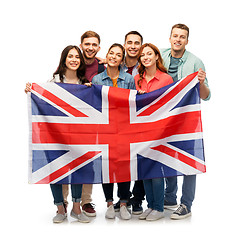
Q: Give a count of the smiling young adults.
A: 6